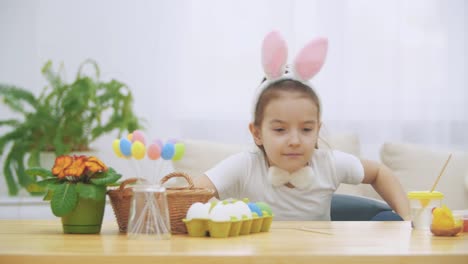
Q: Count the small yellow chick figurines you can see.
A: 1